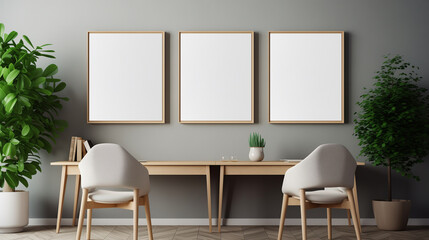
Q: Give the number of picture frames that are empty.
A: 3